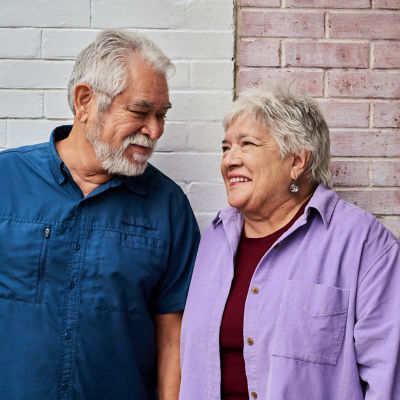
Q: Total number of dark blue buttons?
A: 4